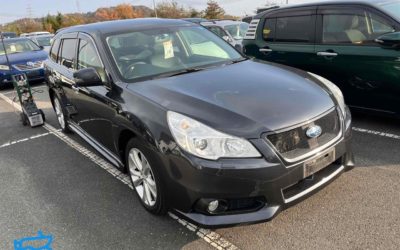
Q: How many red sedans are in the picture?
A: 0